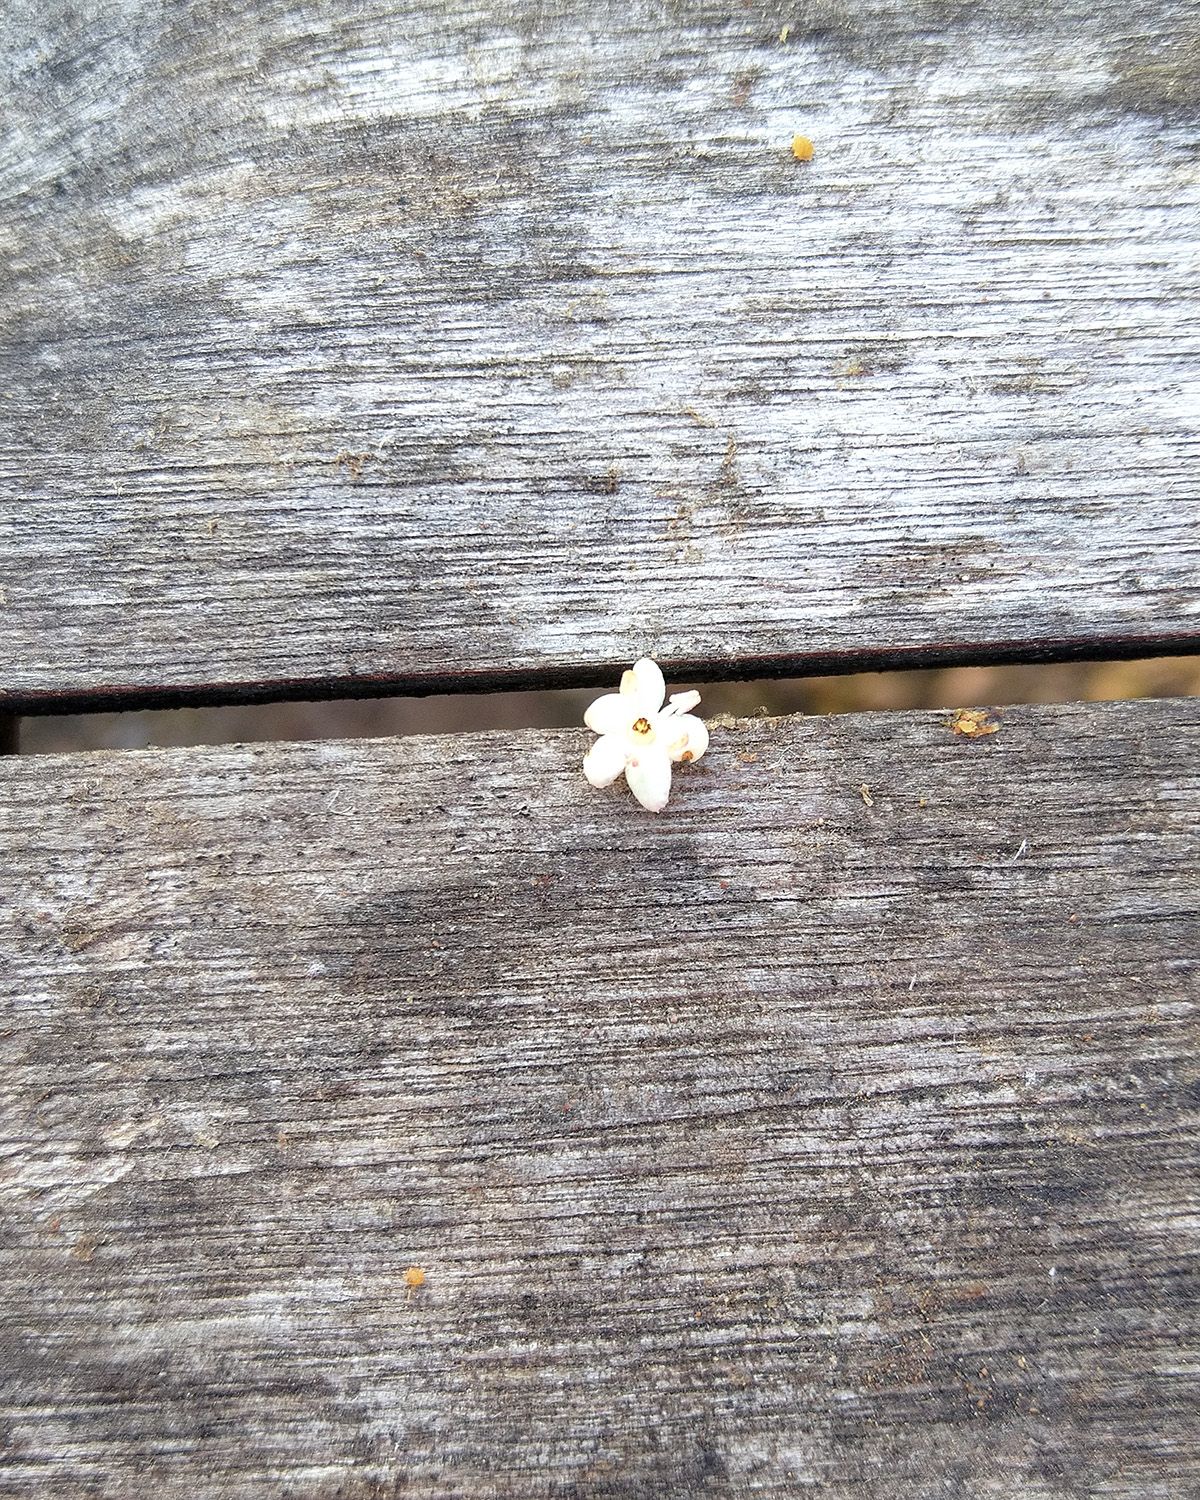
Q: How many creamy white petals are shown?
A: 5